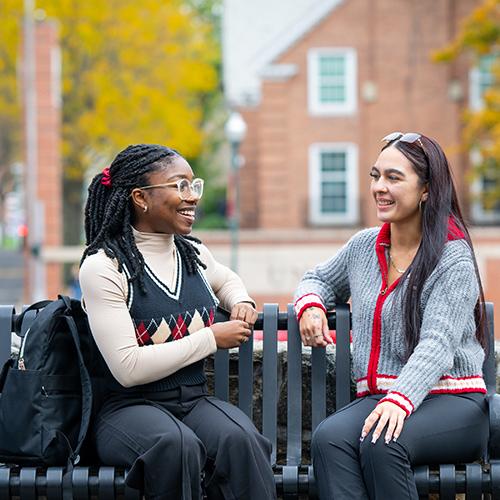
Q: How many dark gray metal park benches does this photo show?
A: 1